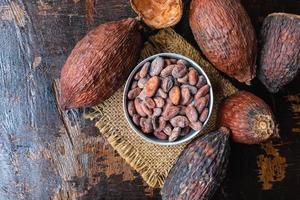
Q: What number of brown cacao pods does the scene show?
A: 3